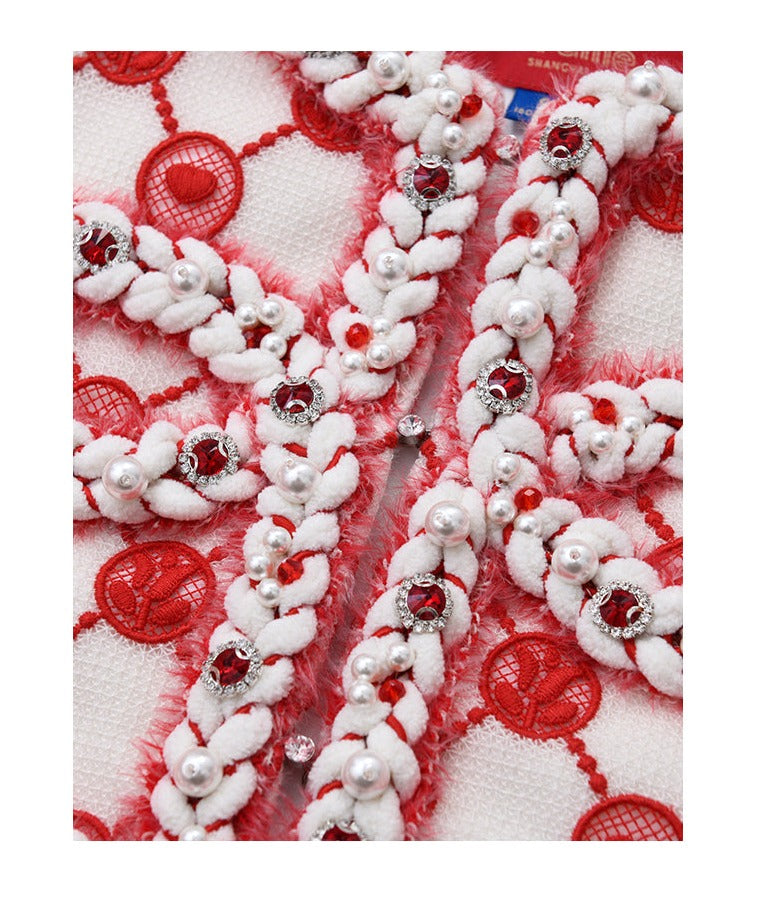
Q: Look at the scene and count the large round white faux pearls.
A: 11